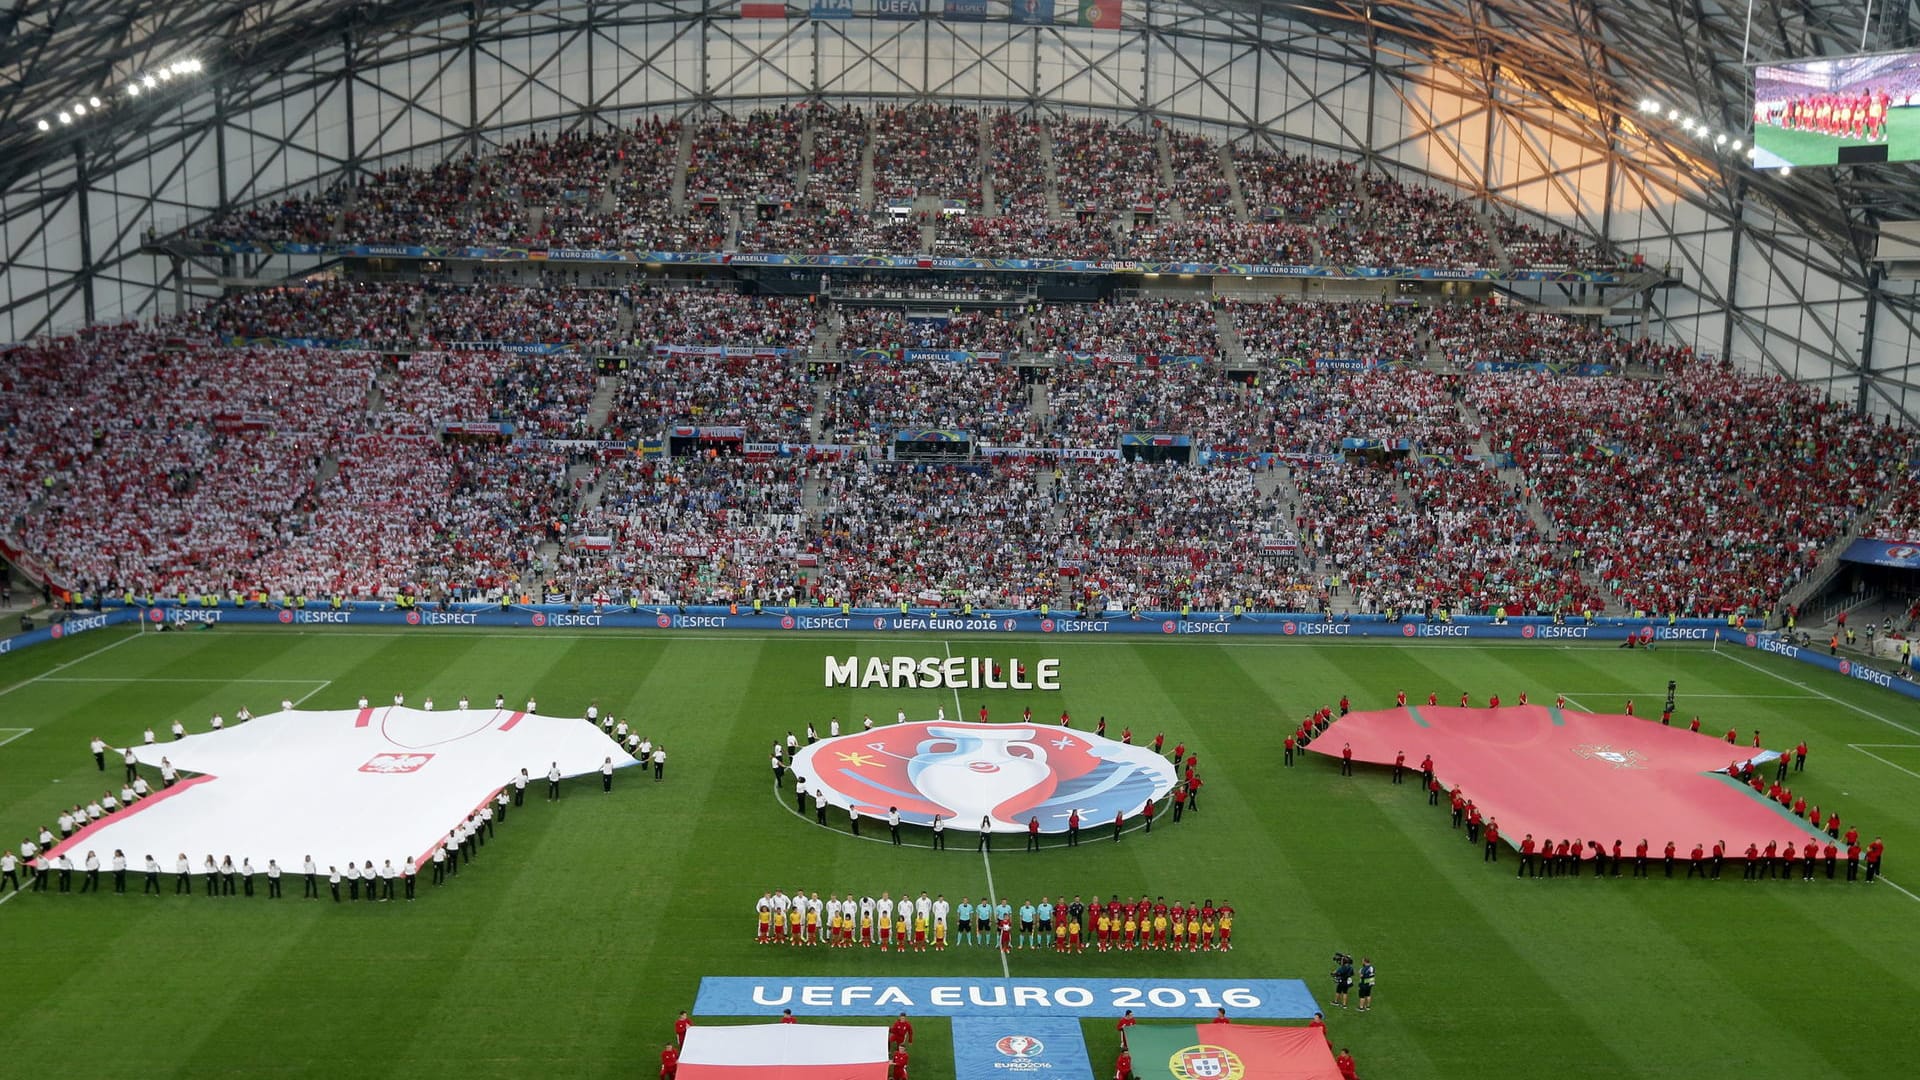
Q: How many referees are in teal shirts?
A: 5